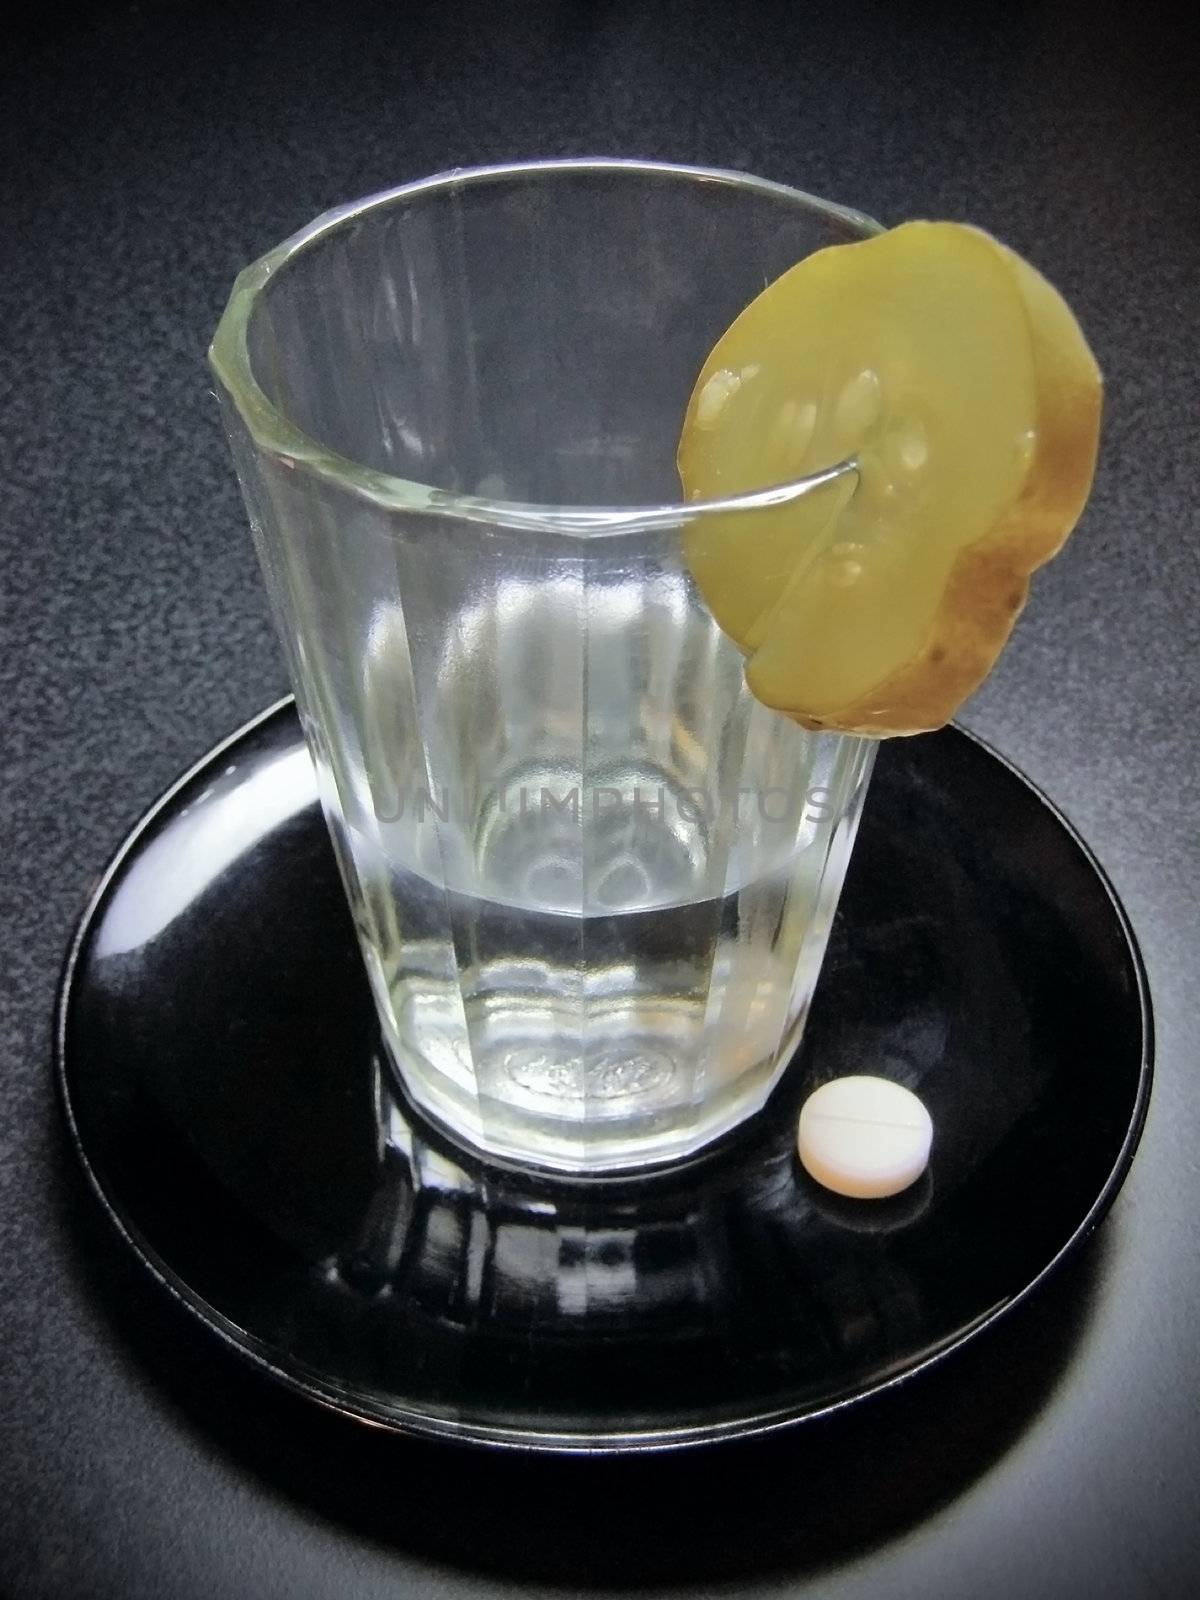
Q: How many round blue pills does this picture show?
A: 0